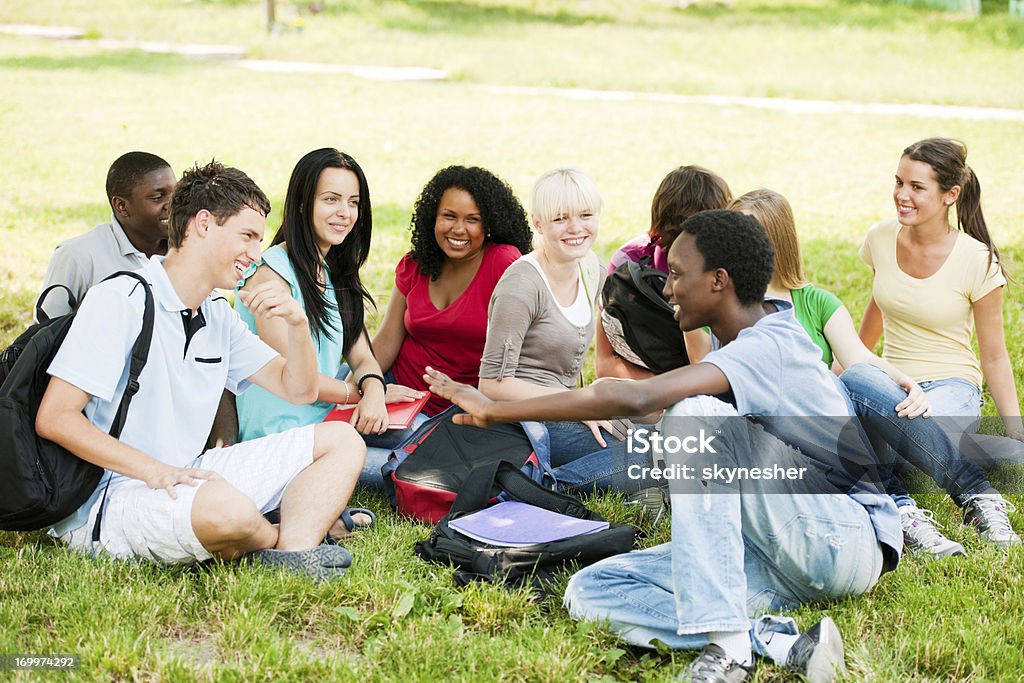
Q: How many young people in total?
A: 9